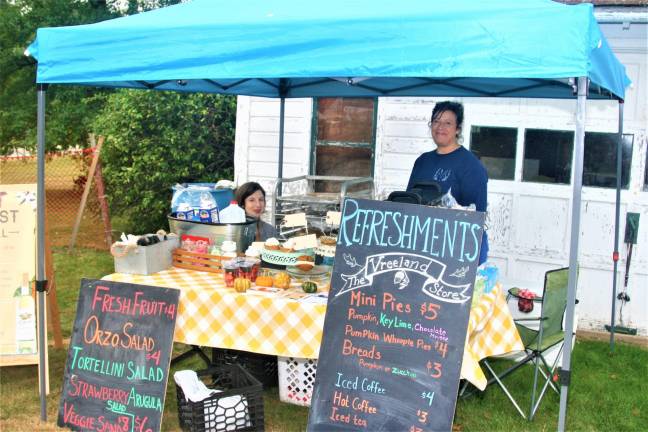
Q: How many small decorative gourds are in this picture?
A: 4